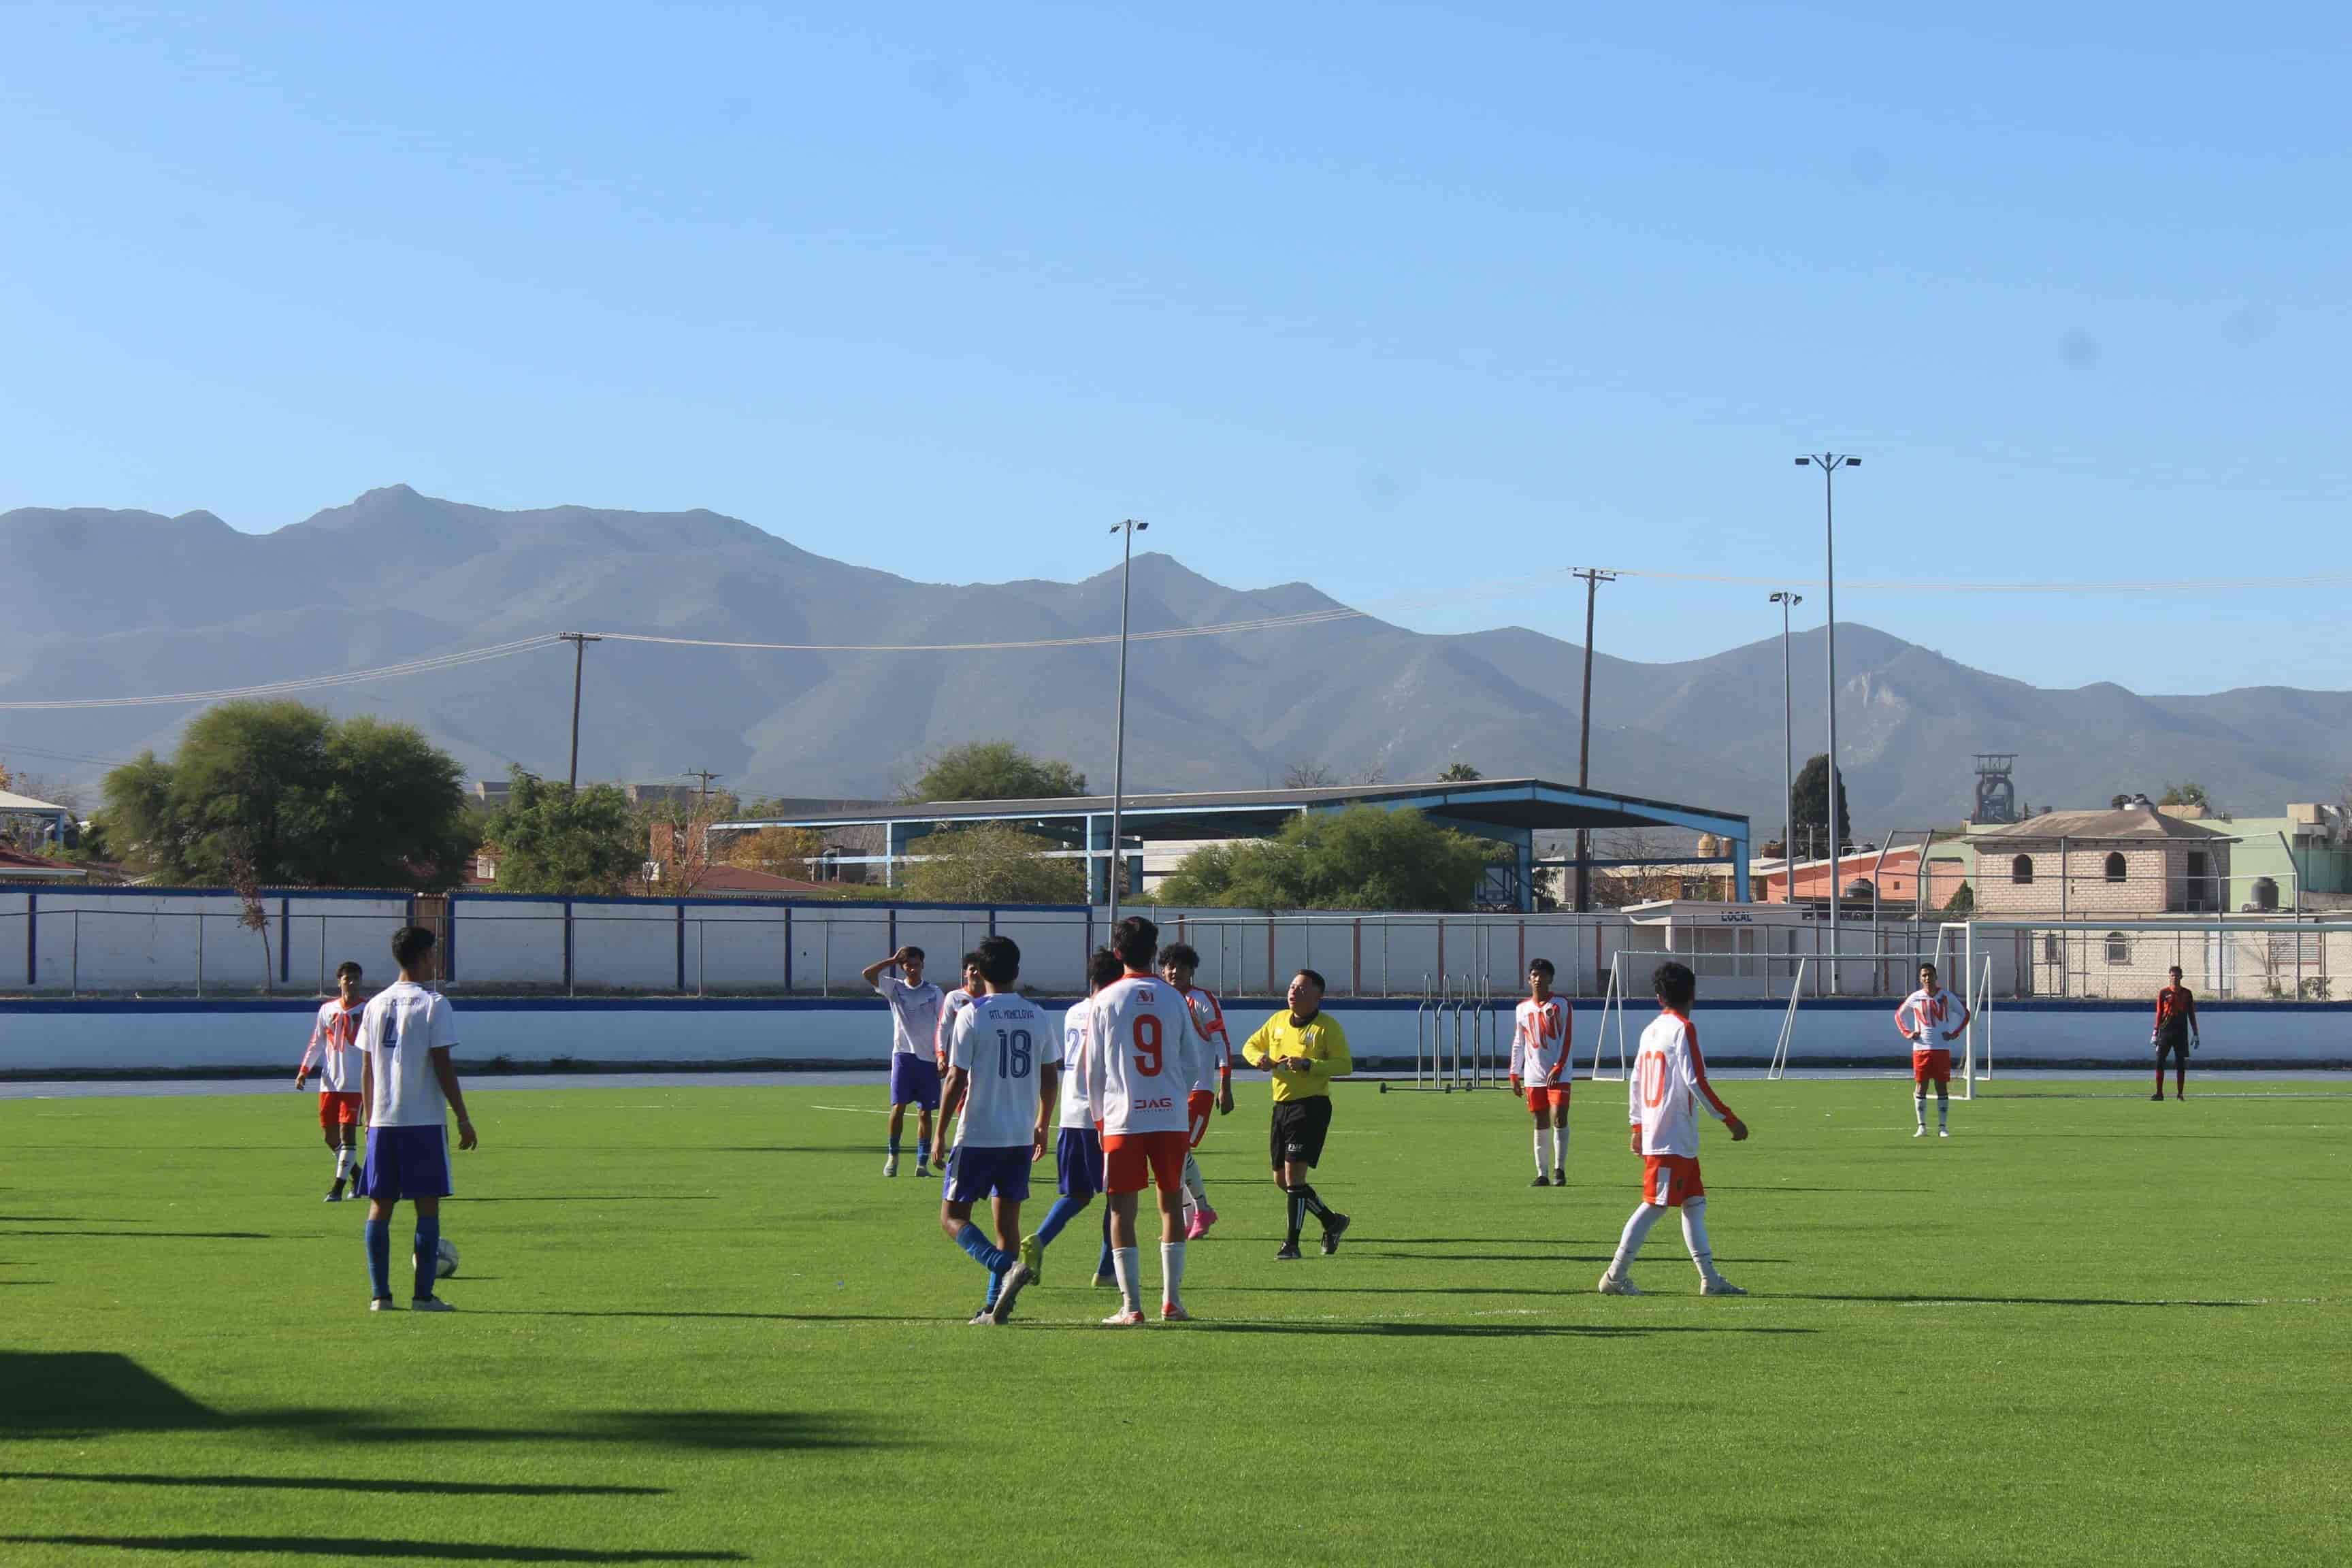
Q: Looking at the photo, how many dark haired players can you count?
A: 12